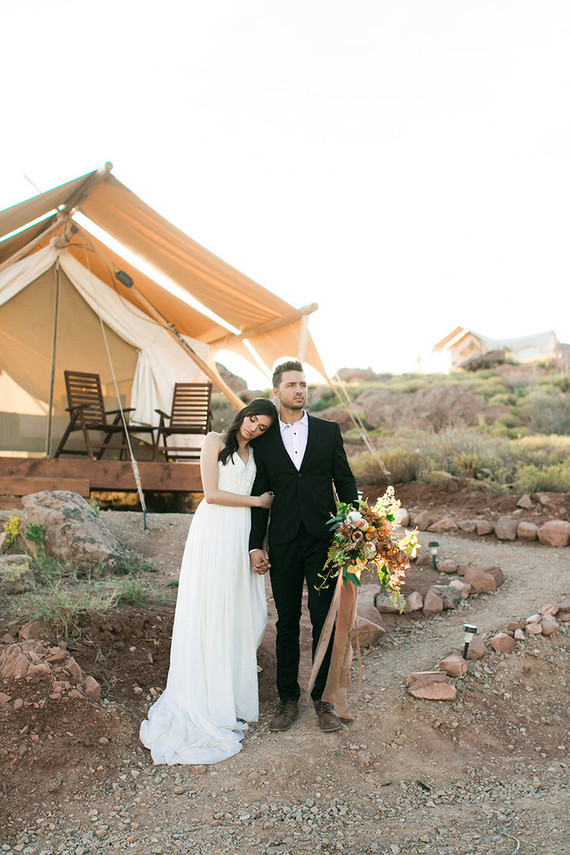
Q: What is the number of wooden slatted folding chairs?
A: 2